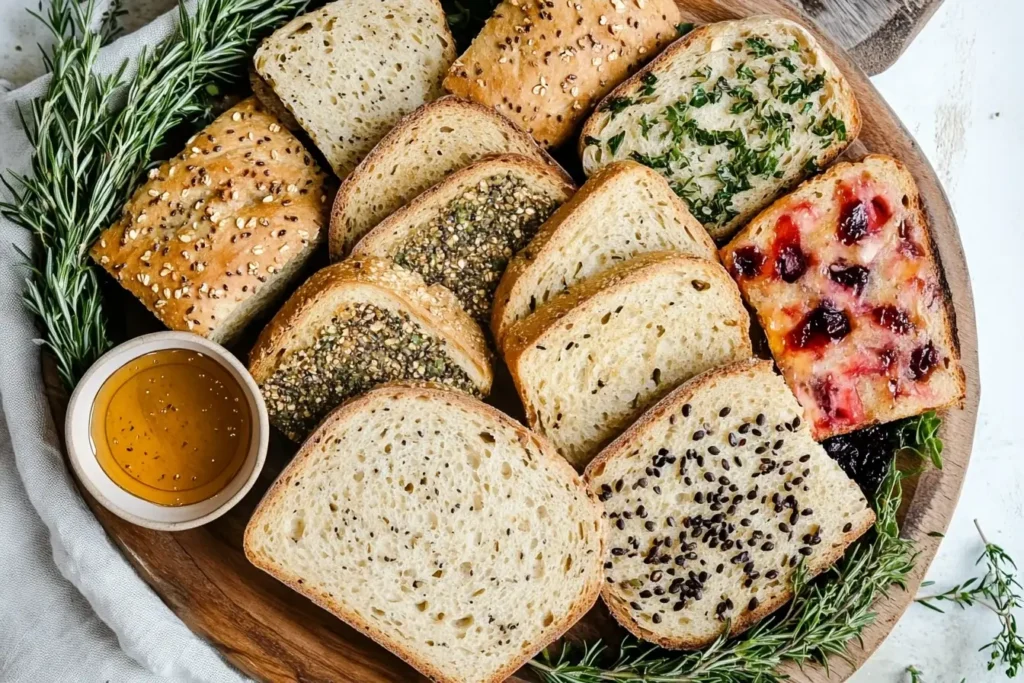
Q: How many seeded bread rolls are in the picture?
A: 2